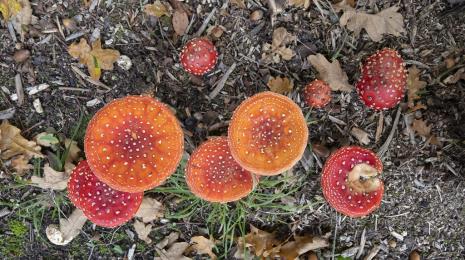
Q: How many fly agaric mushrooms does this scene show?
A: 8